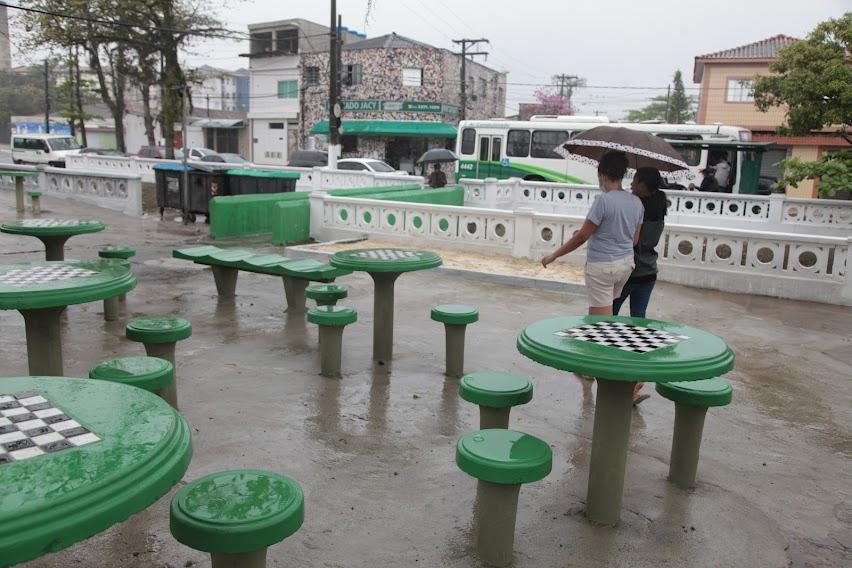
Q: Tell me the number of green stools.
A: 12